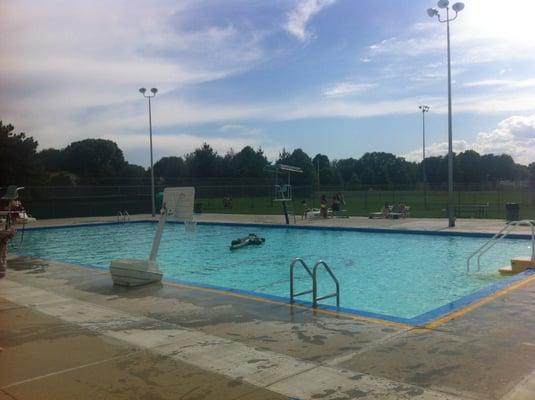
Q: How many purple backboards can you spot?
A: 0